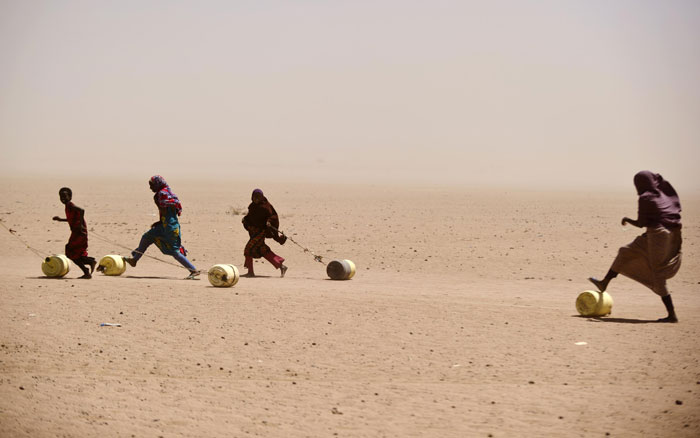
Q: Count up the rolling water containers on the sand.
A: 5